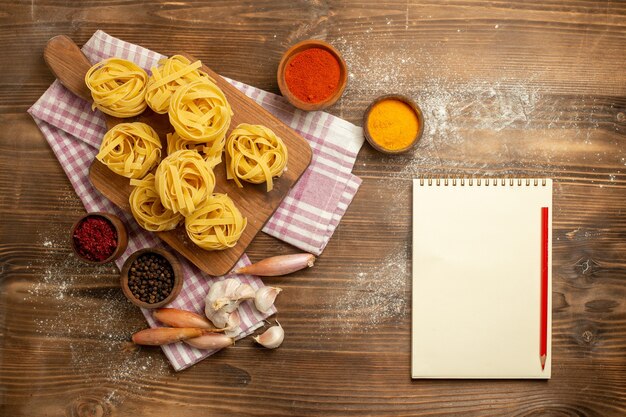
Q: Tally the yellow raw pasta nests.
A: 9